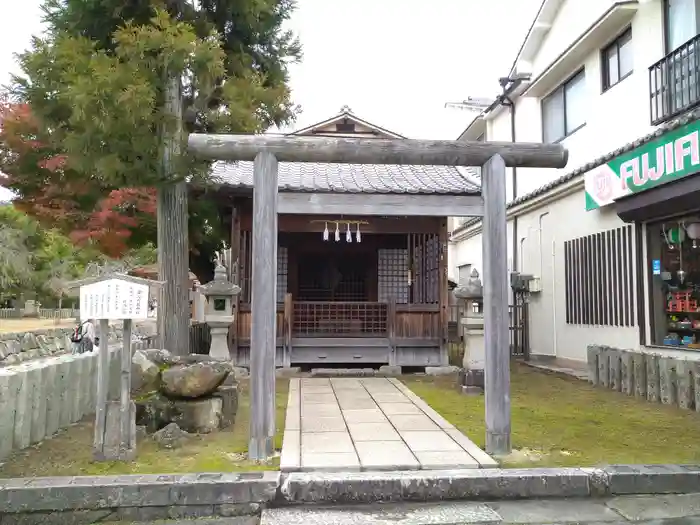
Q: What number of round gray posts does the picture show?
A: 2